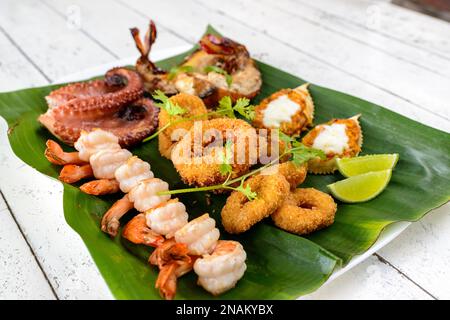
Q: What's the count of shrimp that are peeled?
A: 7